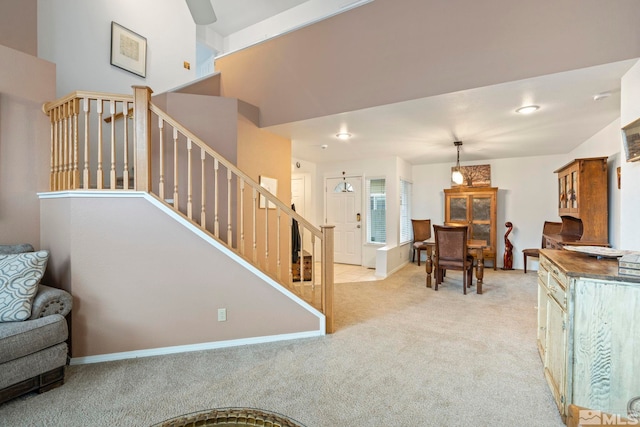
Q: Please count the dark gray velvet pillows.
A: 0